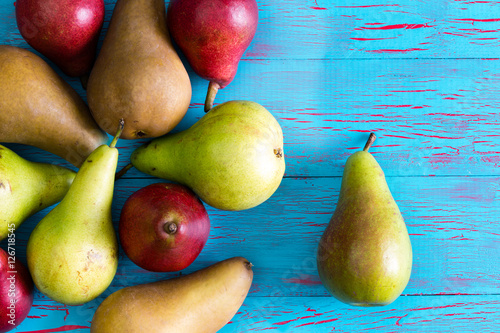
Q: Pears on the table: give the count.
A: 11